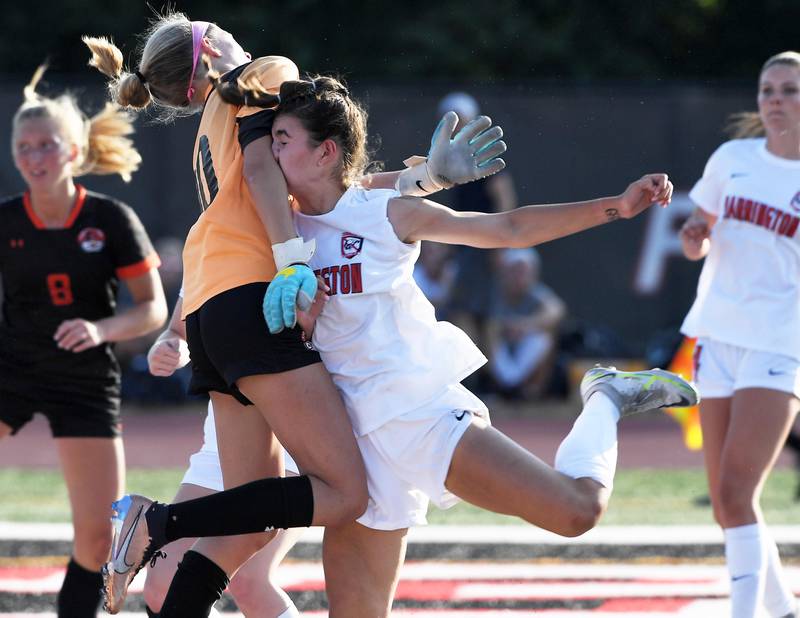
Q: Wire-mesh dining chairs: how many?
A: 0